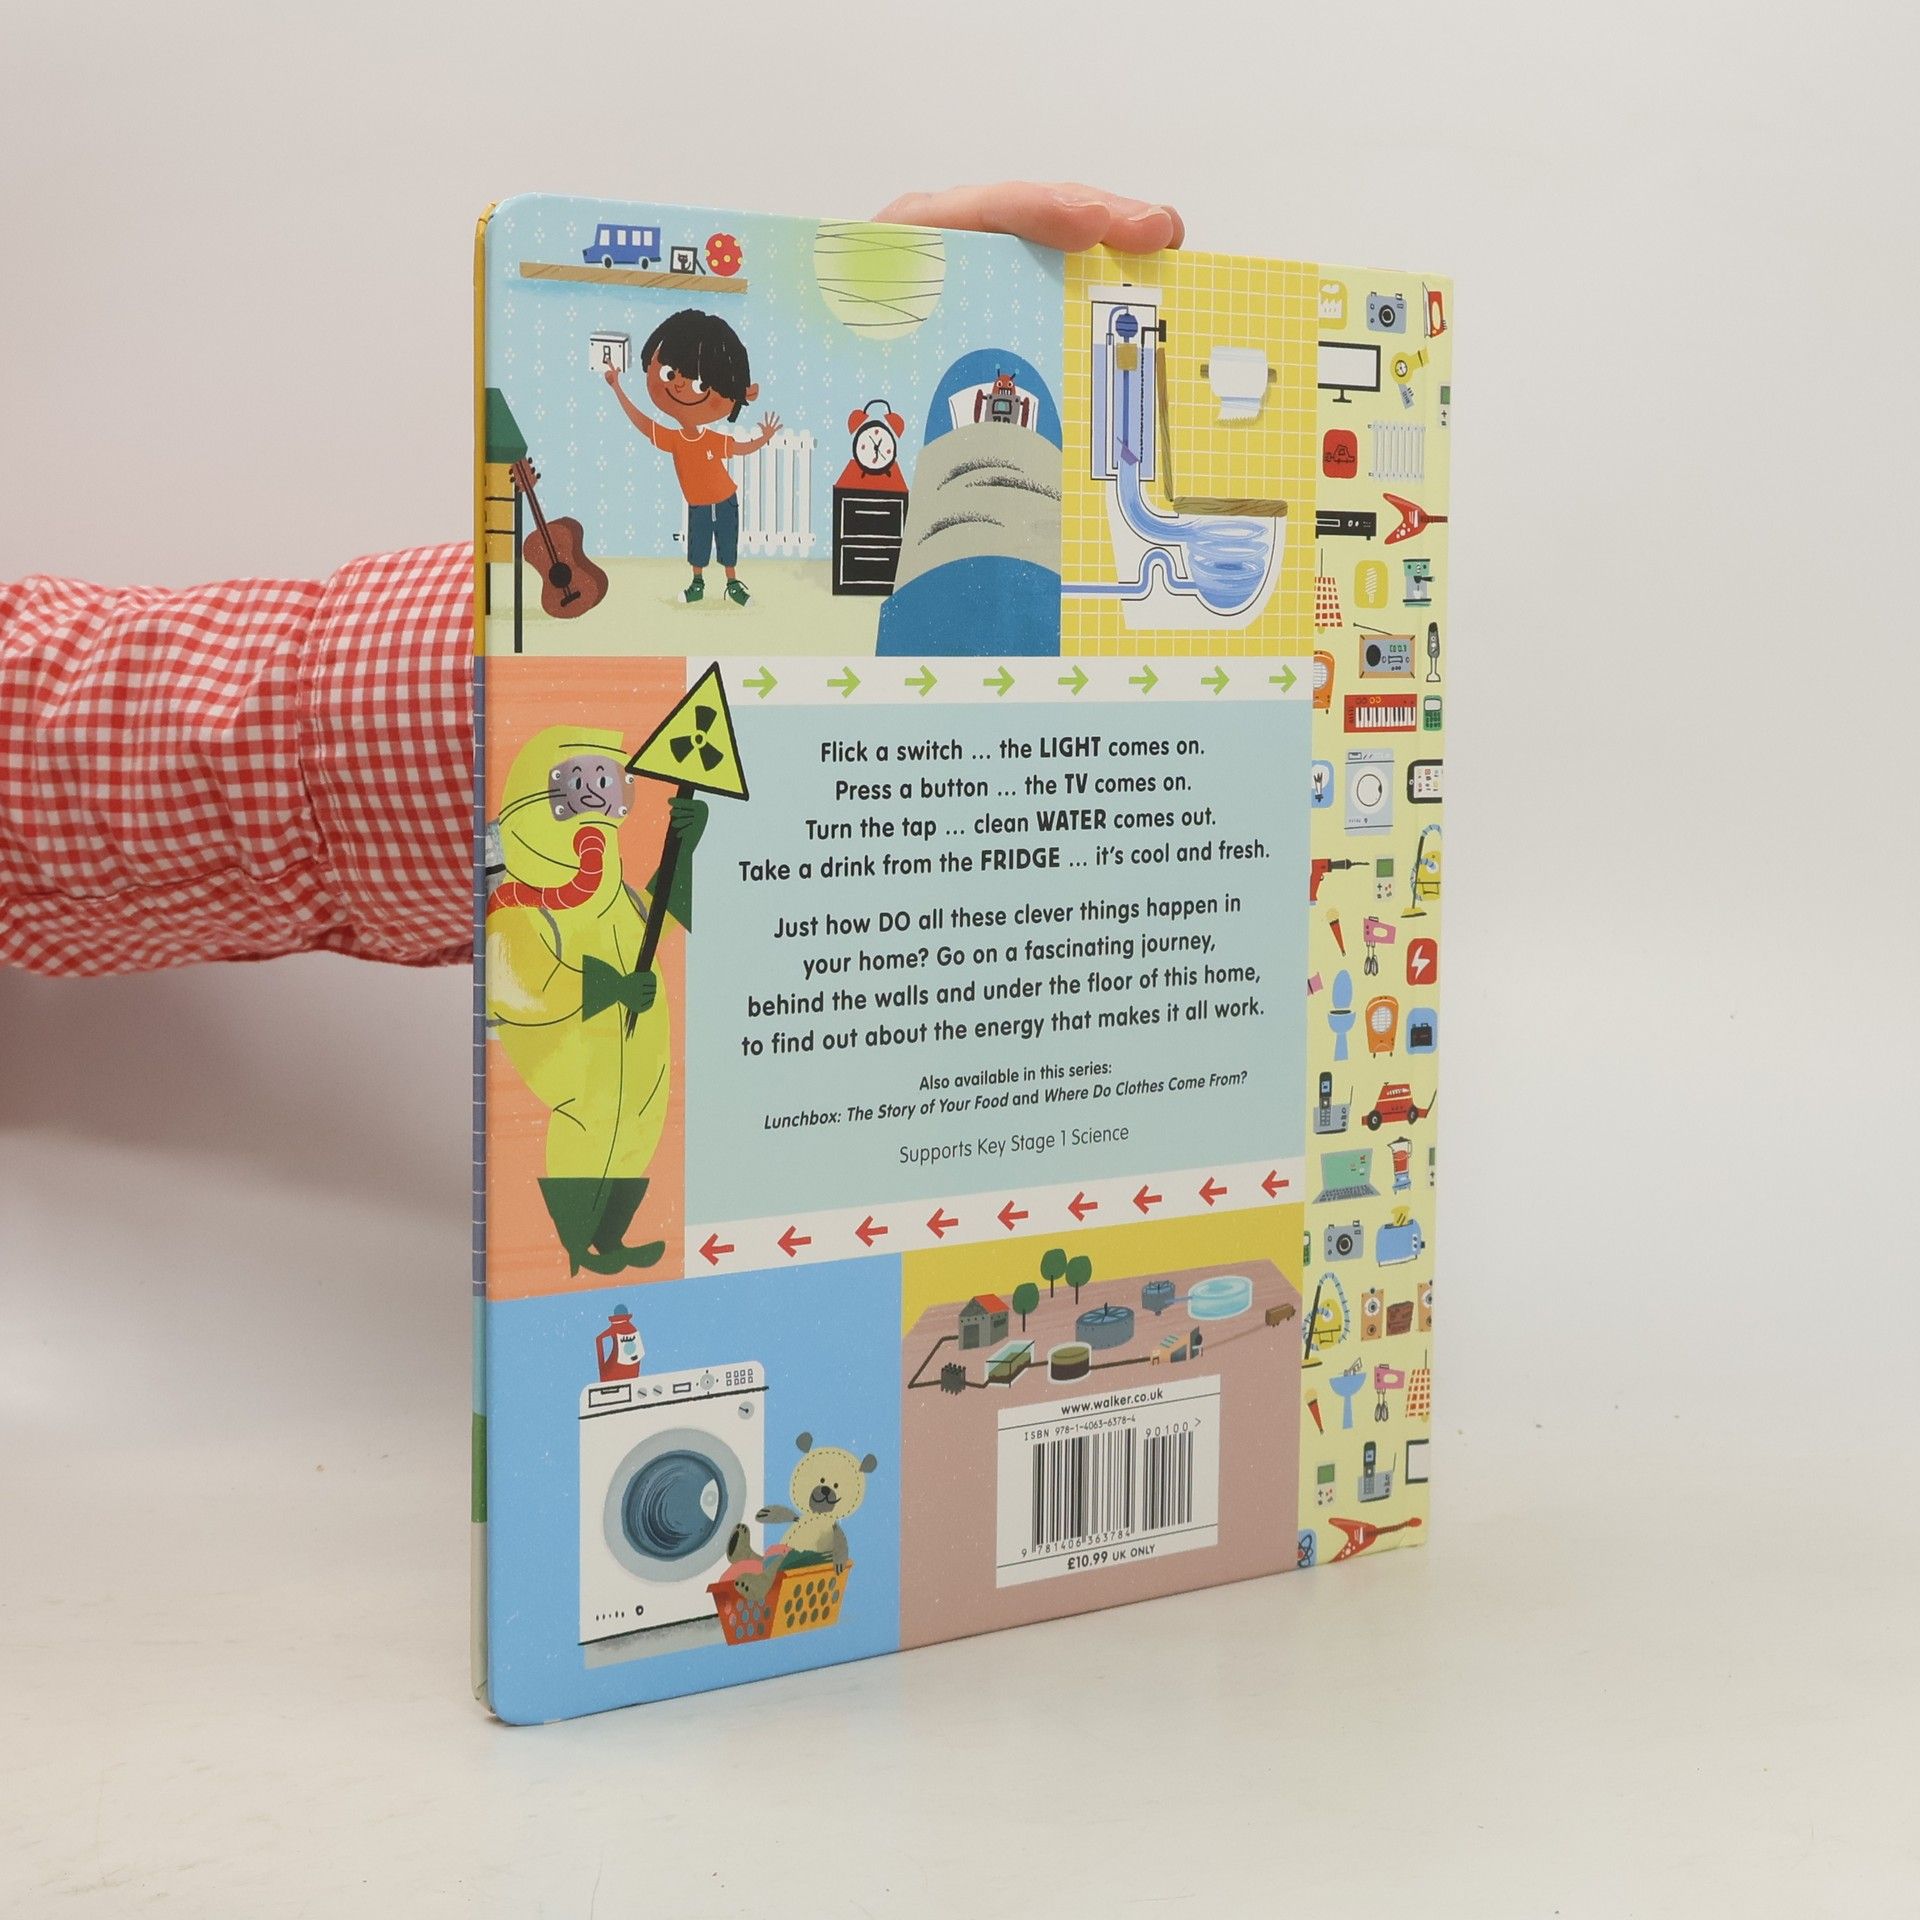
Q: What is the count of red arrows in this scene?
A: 9